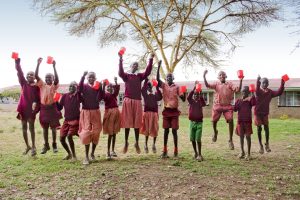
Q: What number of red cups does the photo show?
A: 12